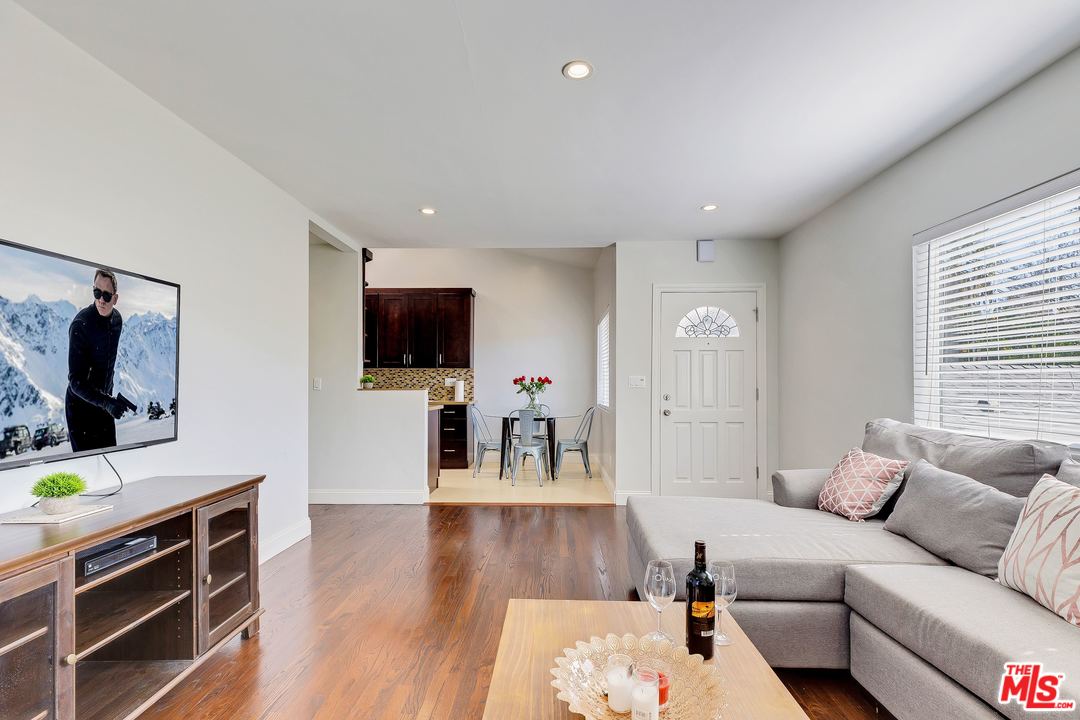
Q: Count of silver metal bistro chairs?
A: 4